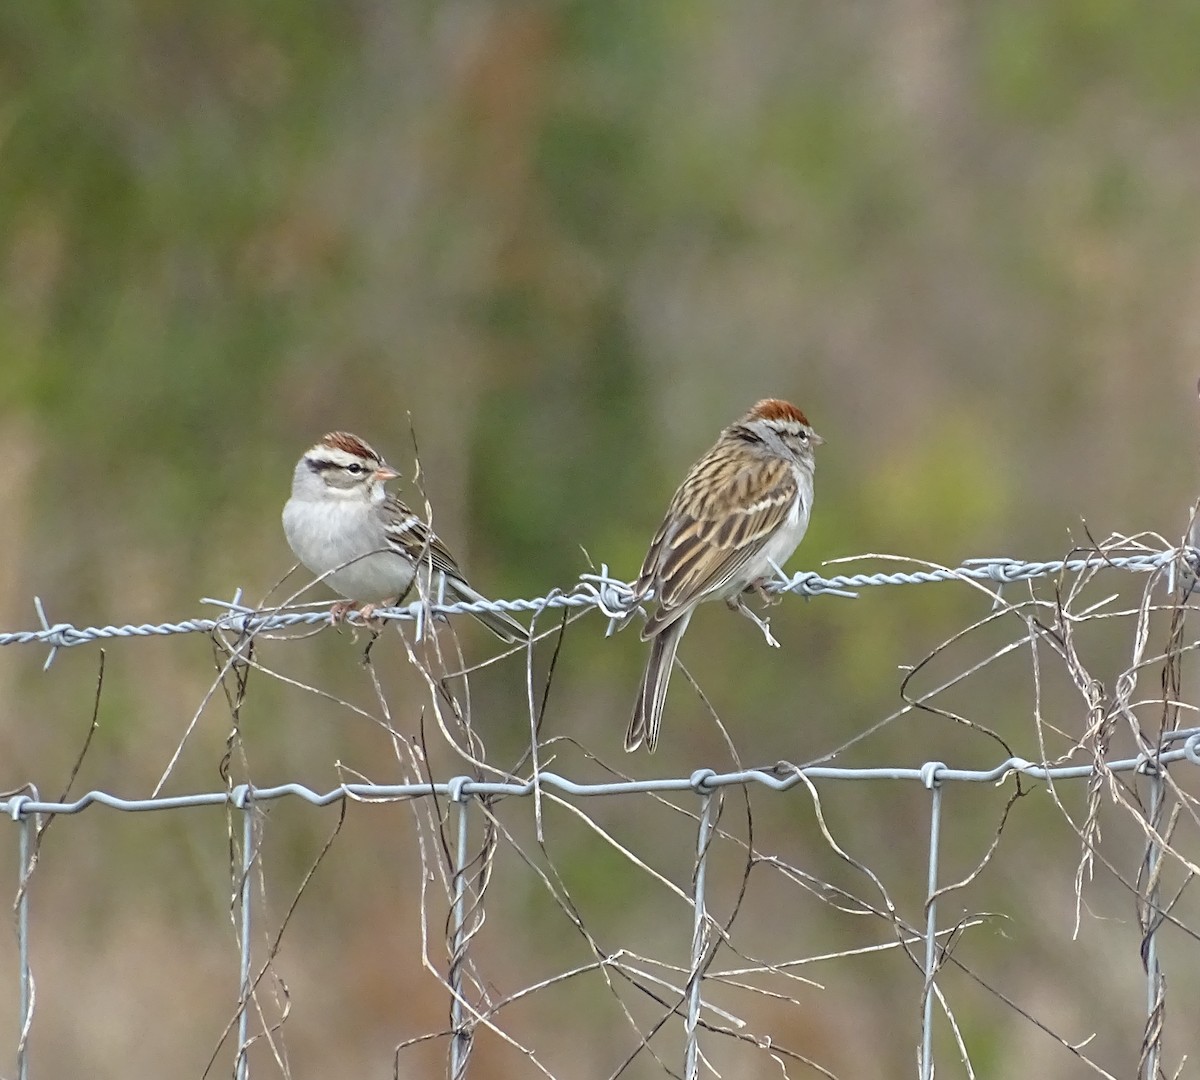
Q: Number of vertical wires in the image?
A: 6